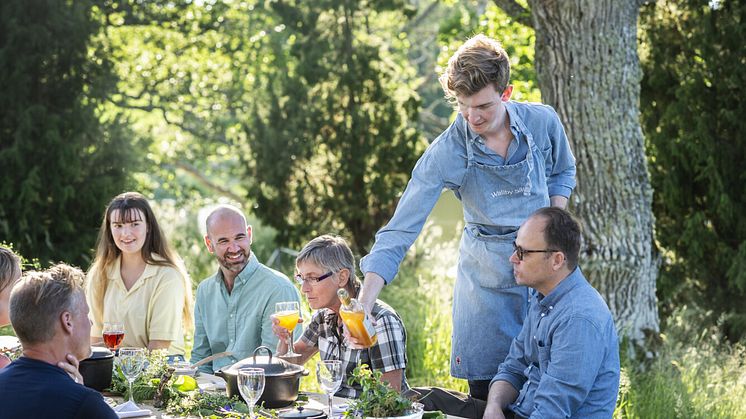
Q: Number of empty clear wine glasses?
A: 3